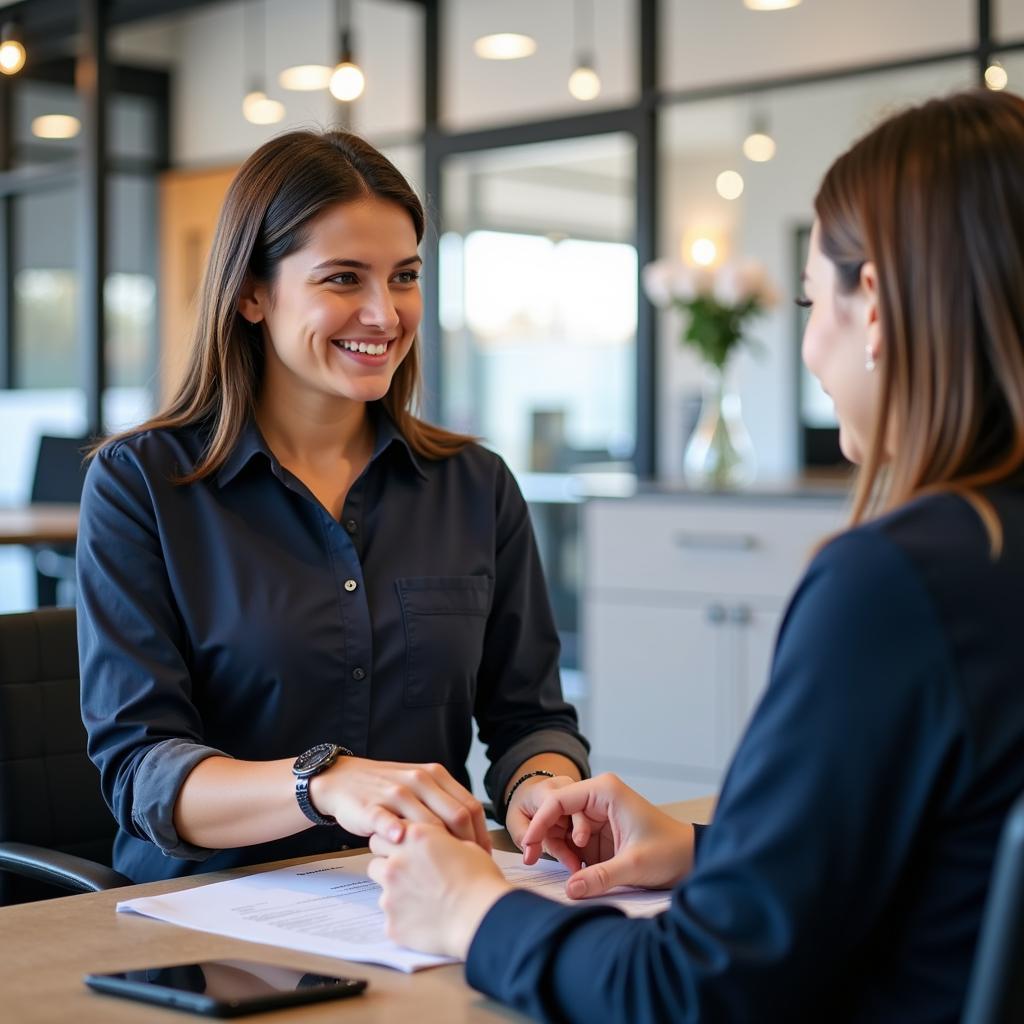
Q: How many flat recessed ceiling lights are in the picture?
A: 4